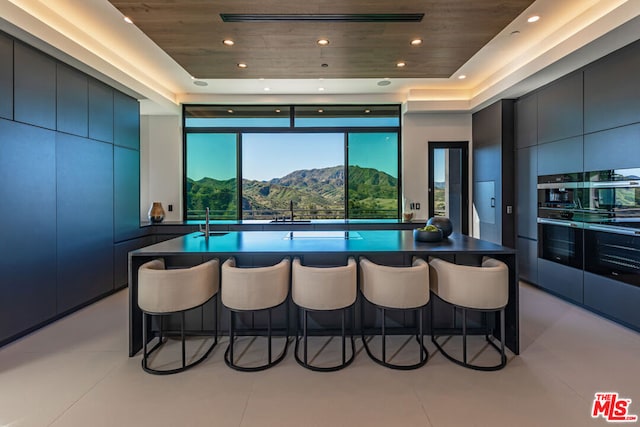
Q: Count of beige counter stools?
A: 5